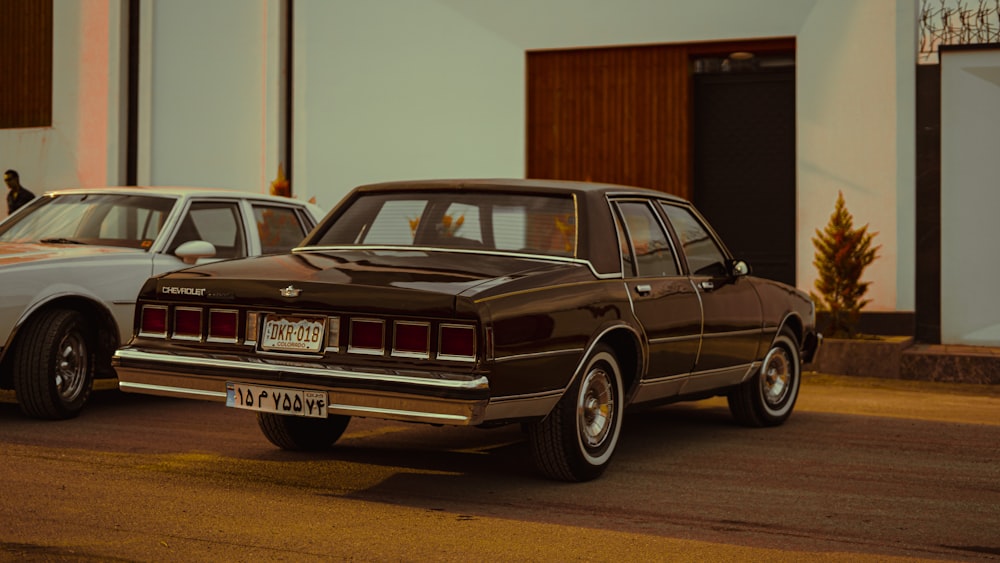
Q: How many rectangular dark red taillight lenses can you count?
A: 6